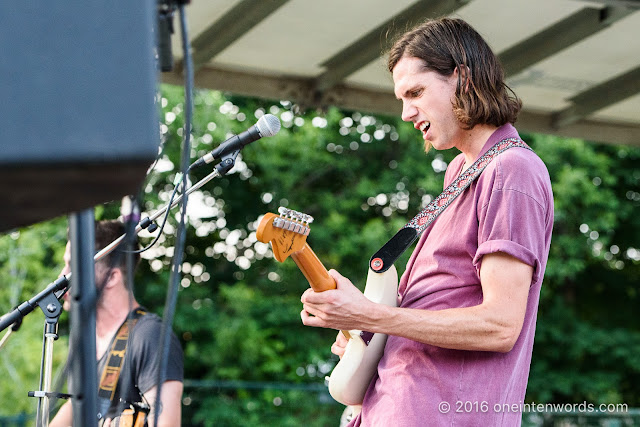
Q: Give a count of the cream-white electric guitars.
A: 1